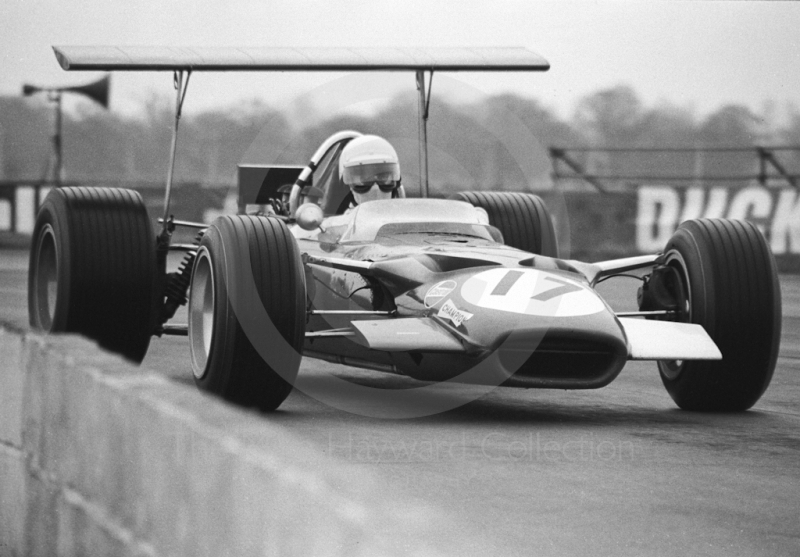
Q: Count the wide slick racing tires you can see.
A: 4